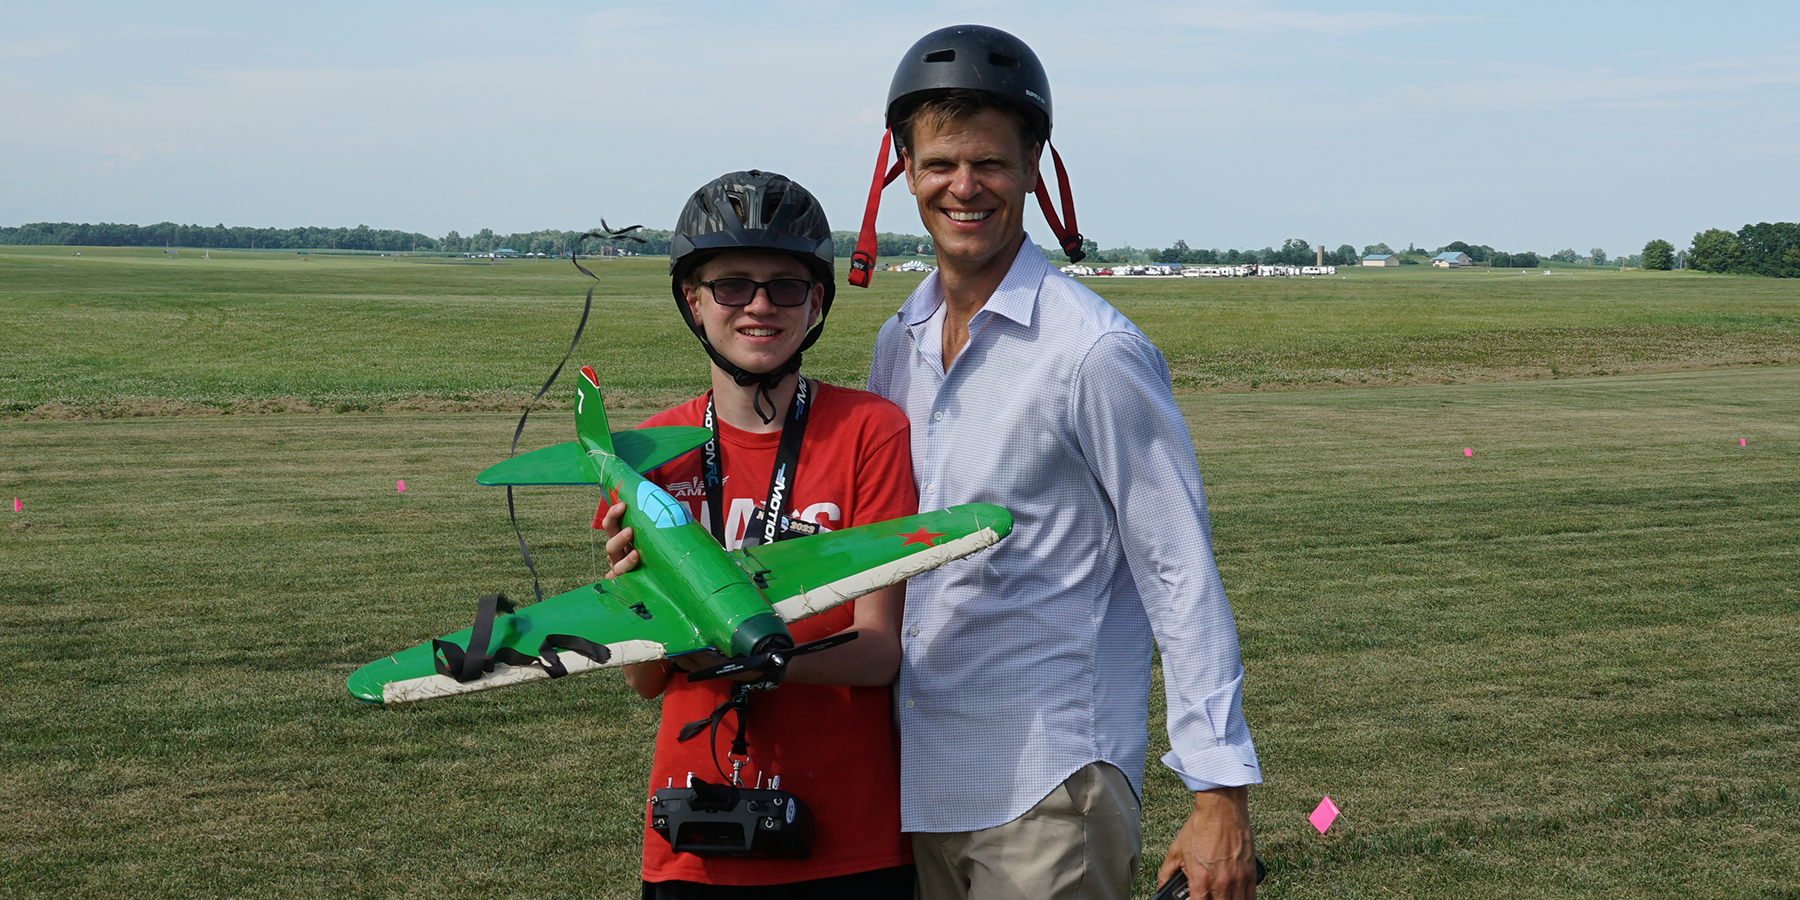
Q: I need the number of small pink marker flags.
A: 5